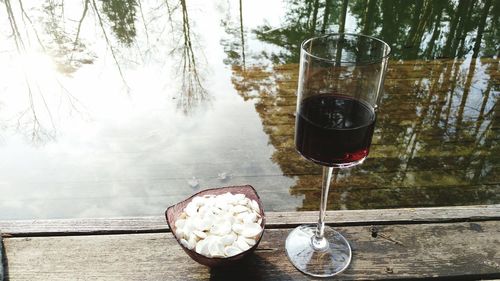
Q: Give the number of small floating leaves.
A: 2